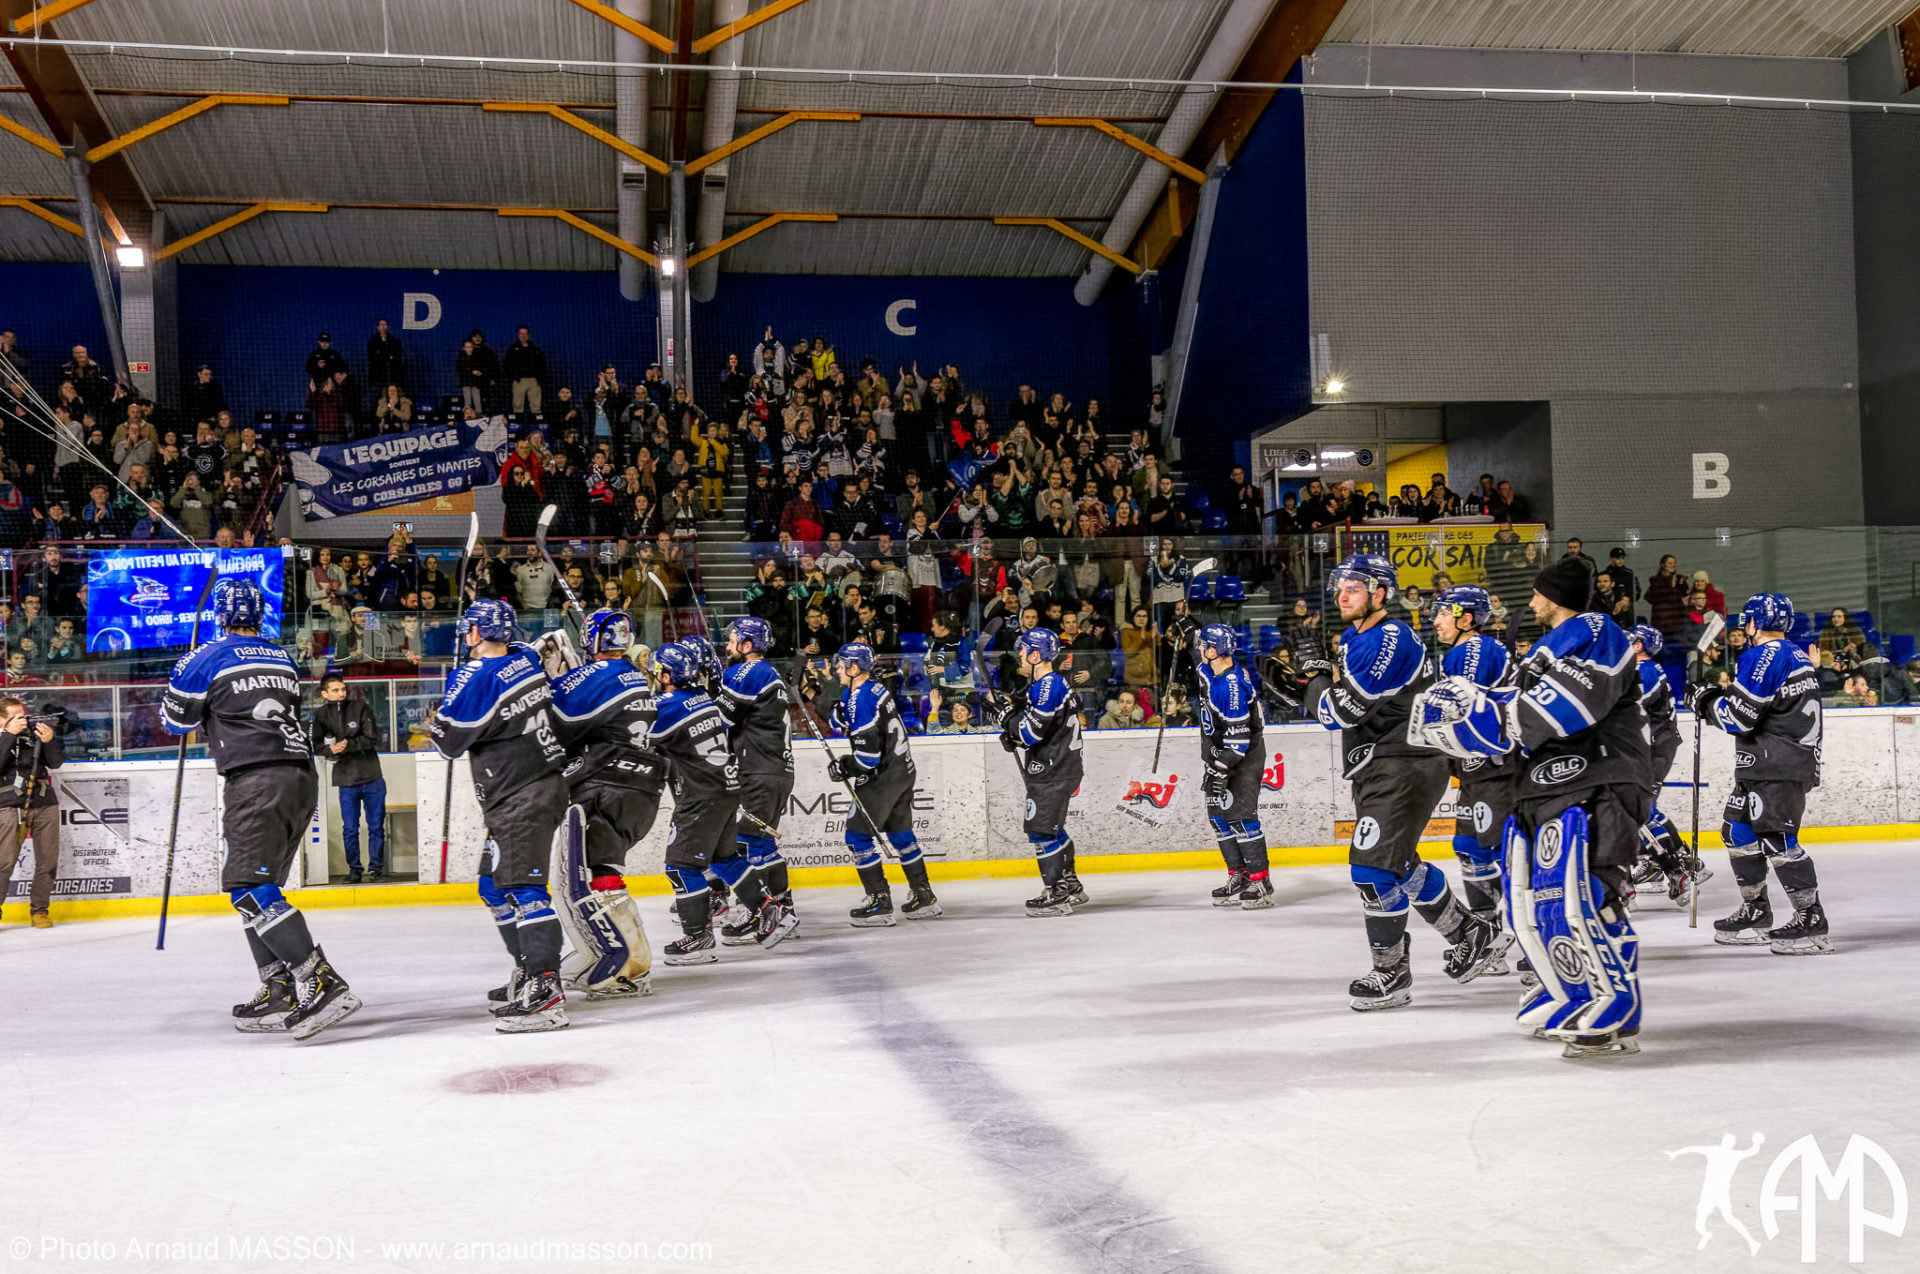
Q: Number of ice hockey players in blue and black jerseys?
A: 14